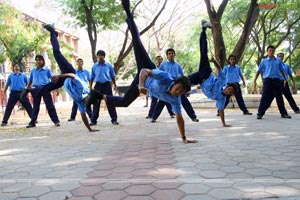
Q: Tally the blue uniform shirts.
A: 12